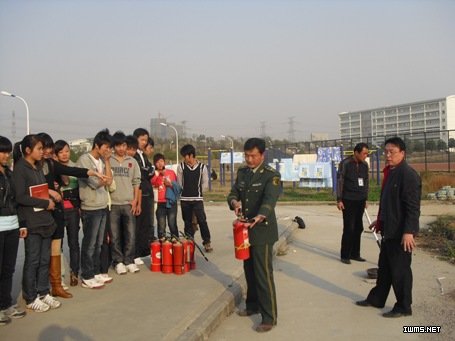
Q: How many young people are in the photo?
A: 11